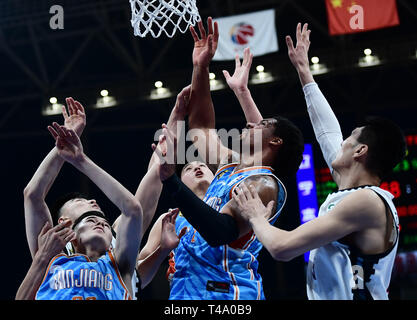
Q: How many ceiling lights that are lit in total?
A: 7